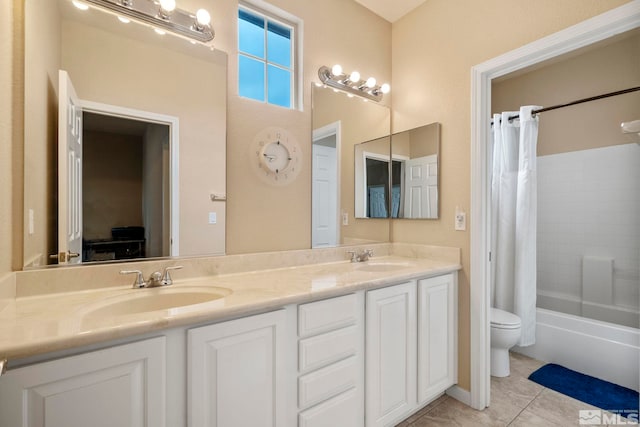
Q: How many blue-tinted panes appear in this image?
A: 4